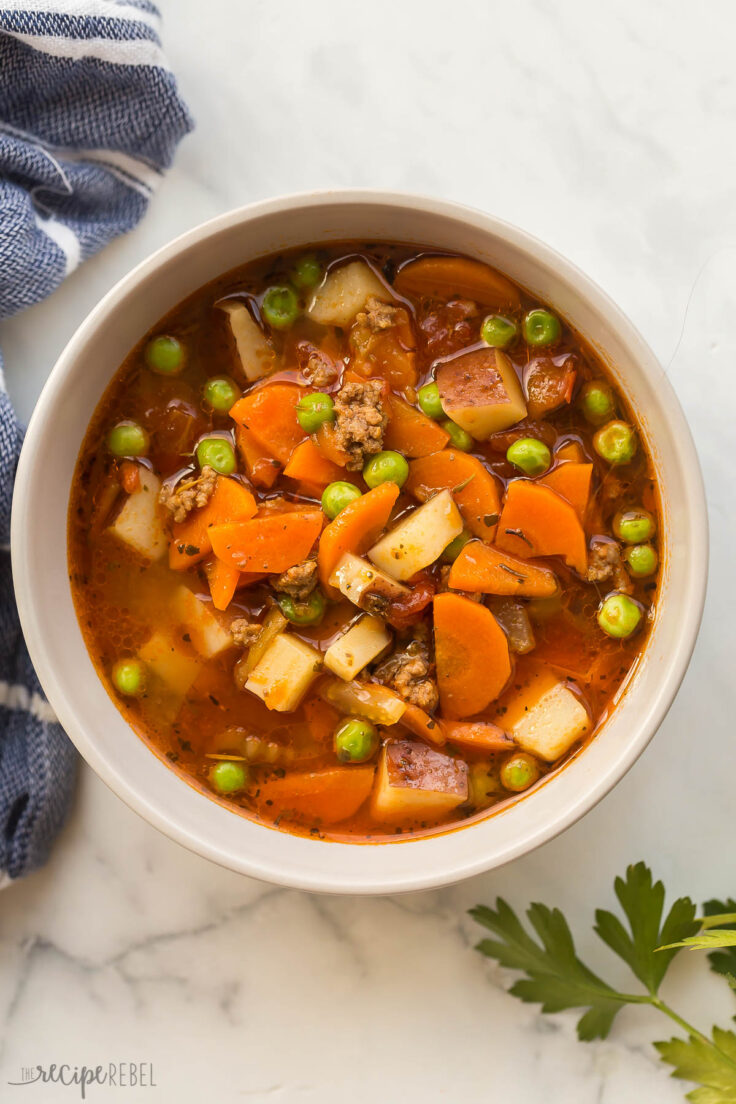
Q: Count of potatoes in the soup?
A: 12